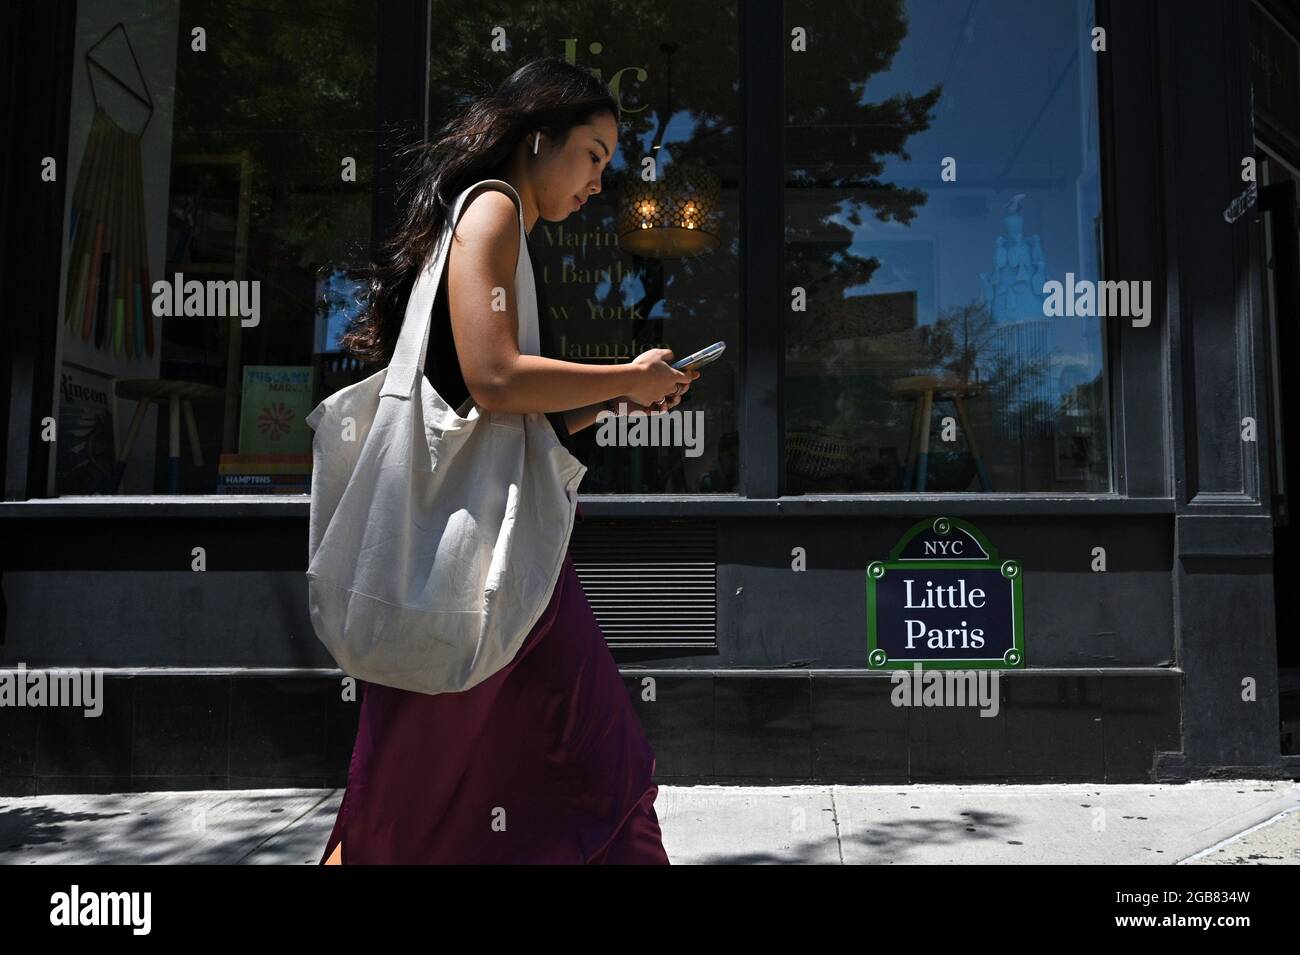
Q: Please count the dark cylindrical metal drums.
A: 0